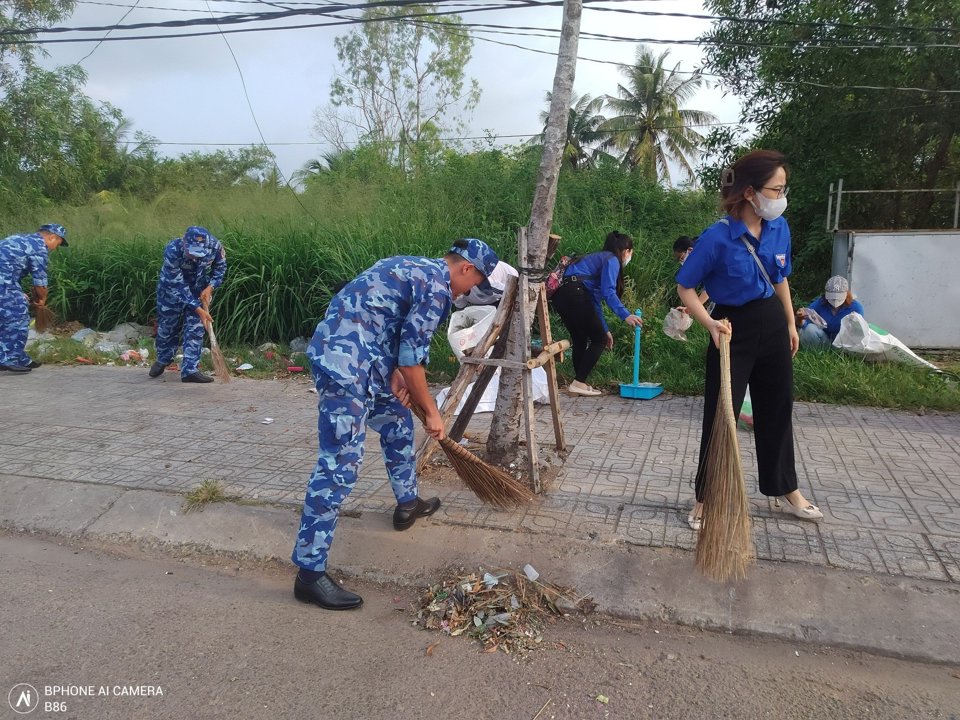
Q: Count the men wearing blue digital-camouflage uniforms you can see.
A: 3